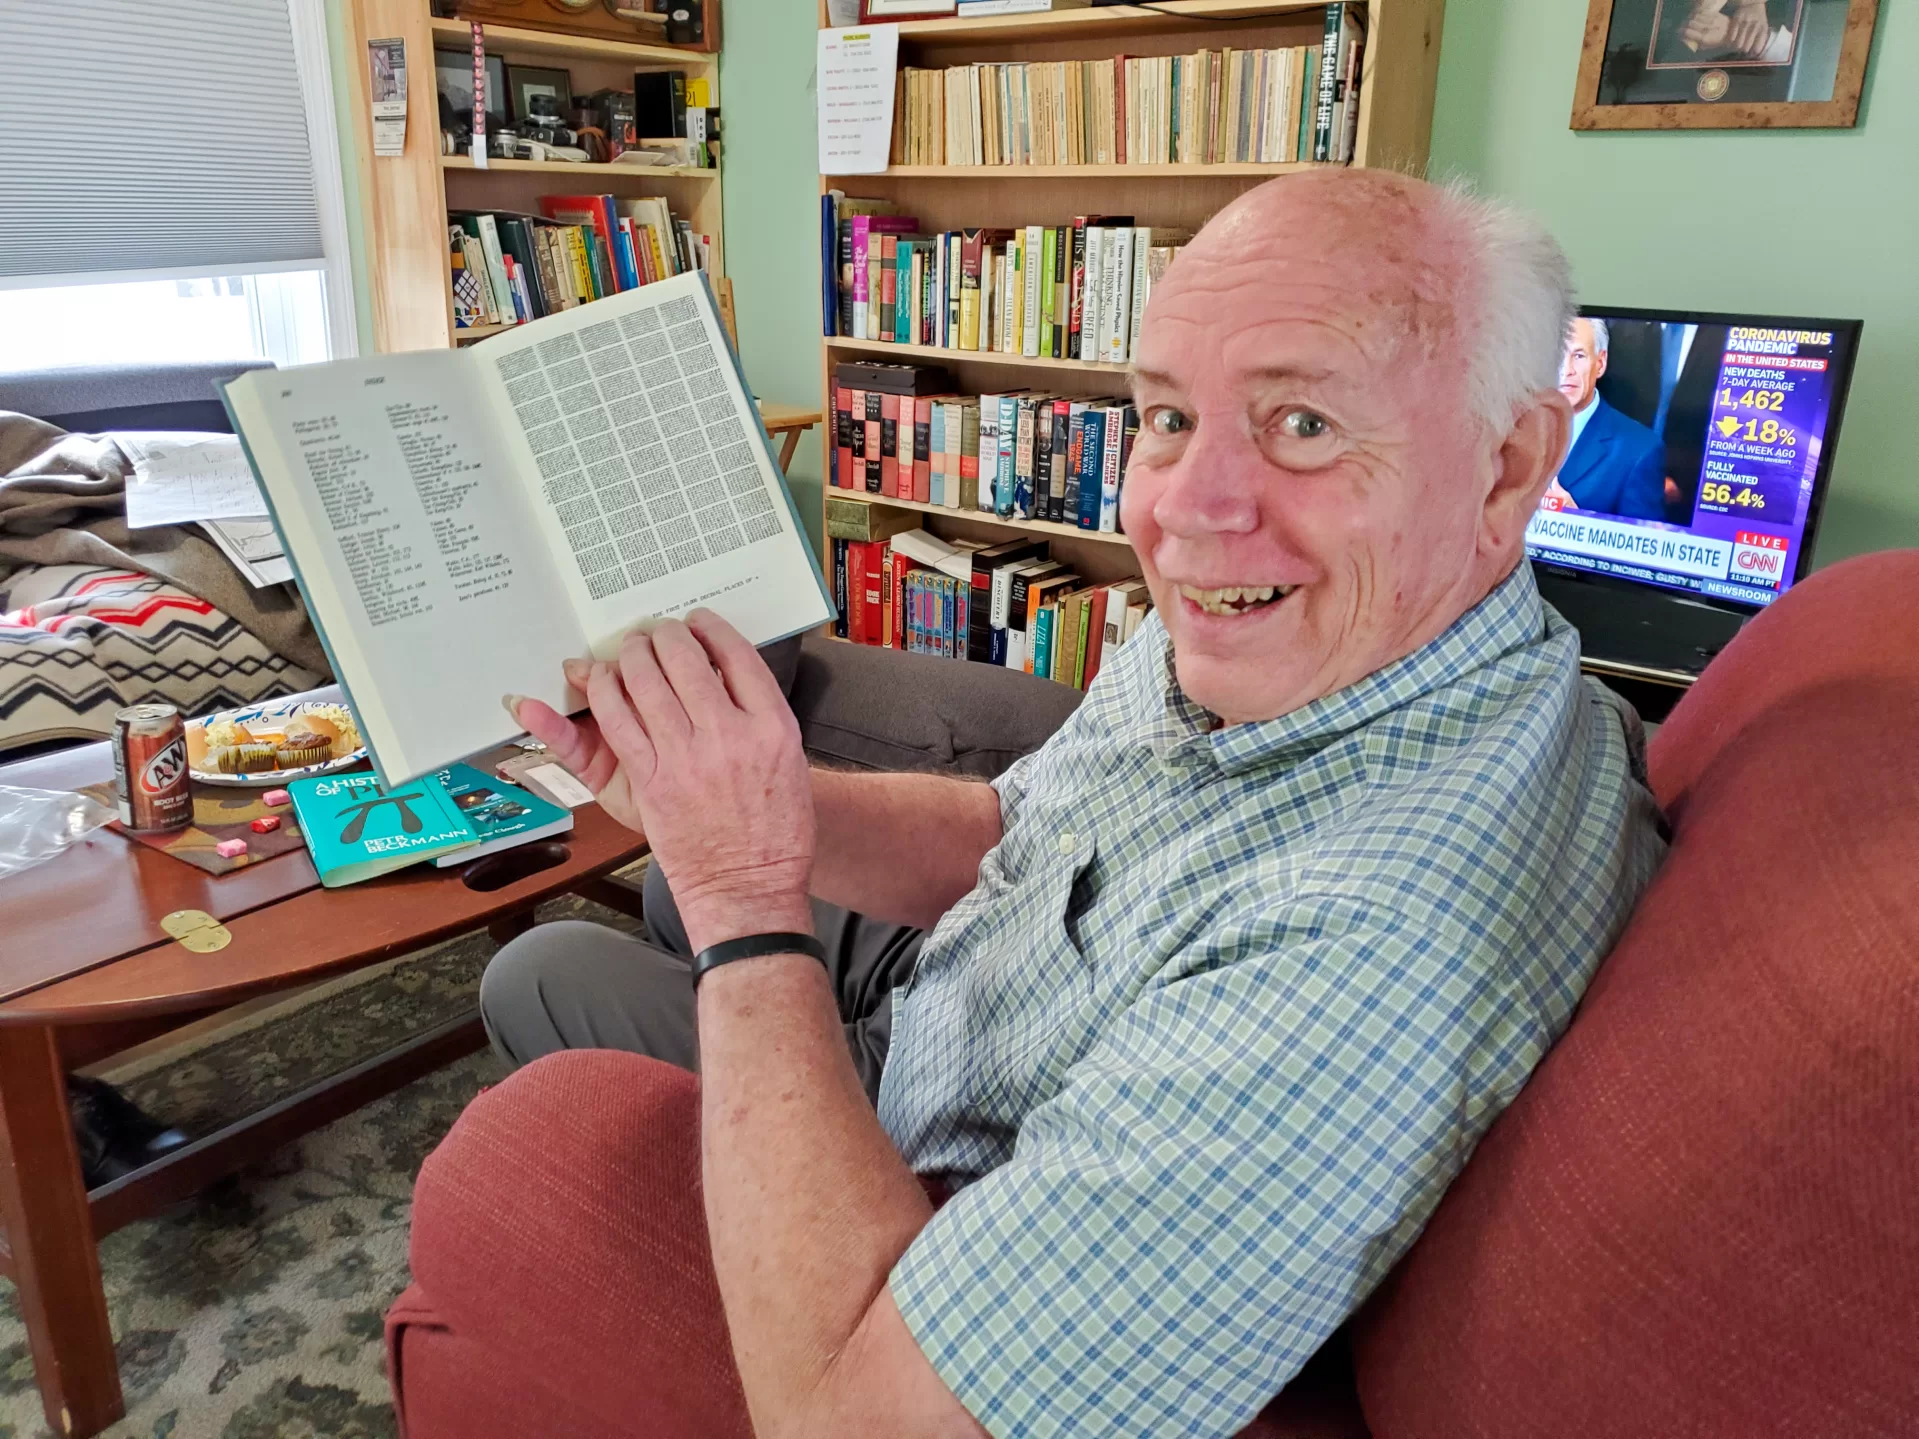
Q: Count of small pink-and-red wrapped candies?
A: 3